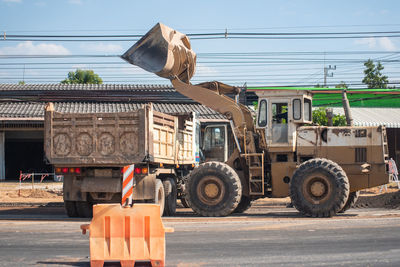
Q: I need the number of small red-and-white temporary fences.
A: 1